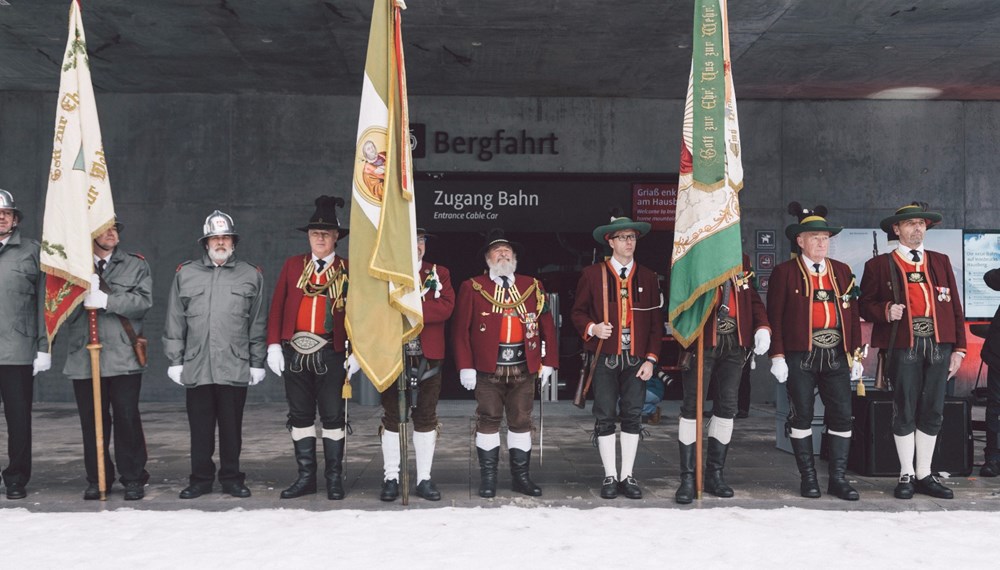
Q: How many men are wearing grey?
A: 3